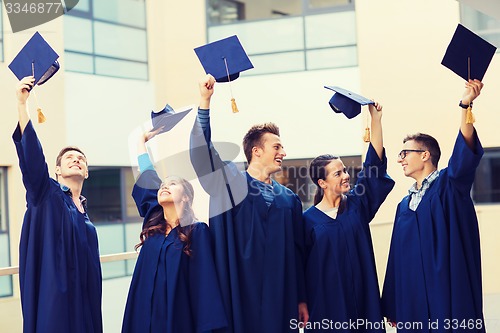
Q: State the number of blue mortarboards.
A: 5